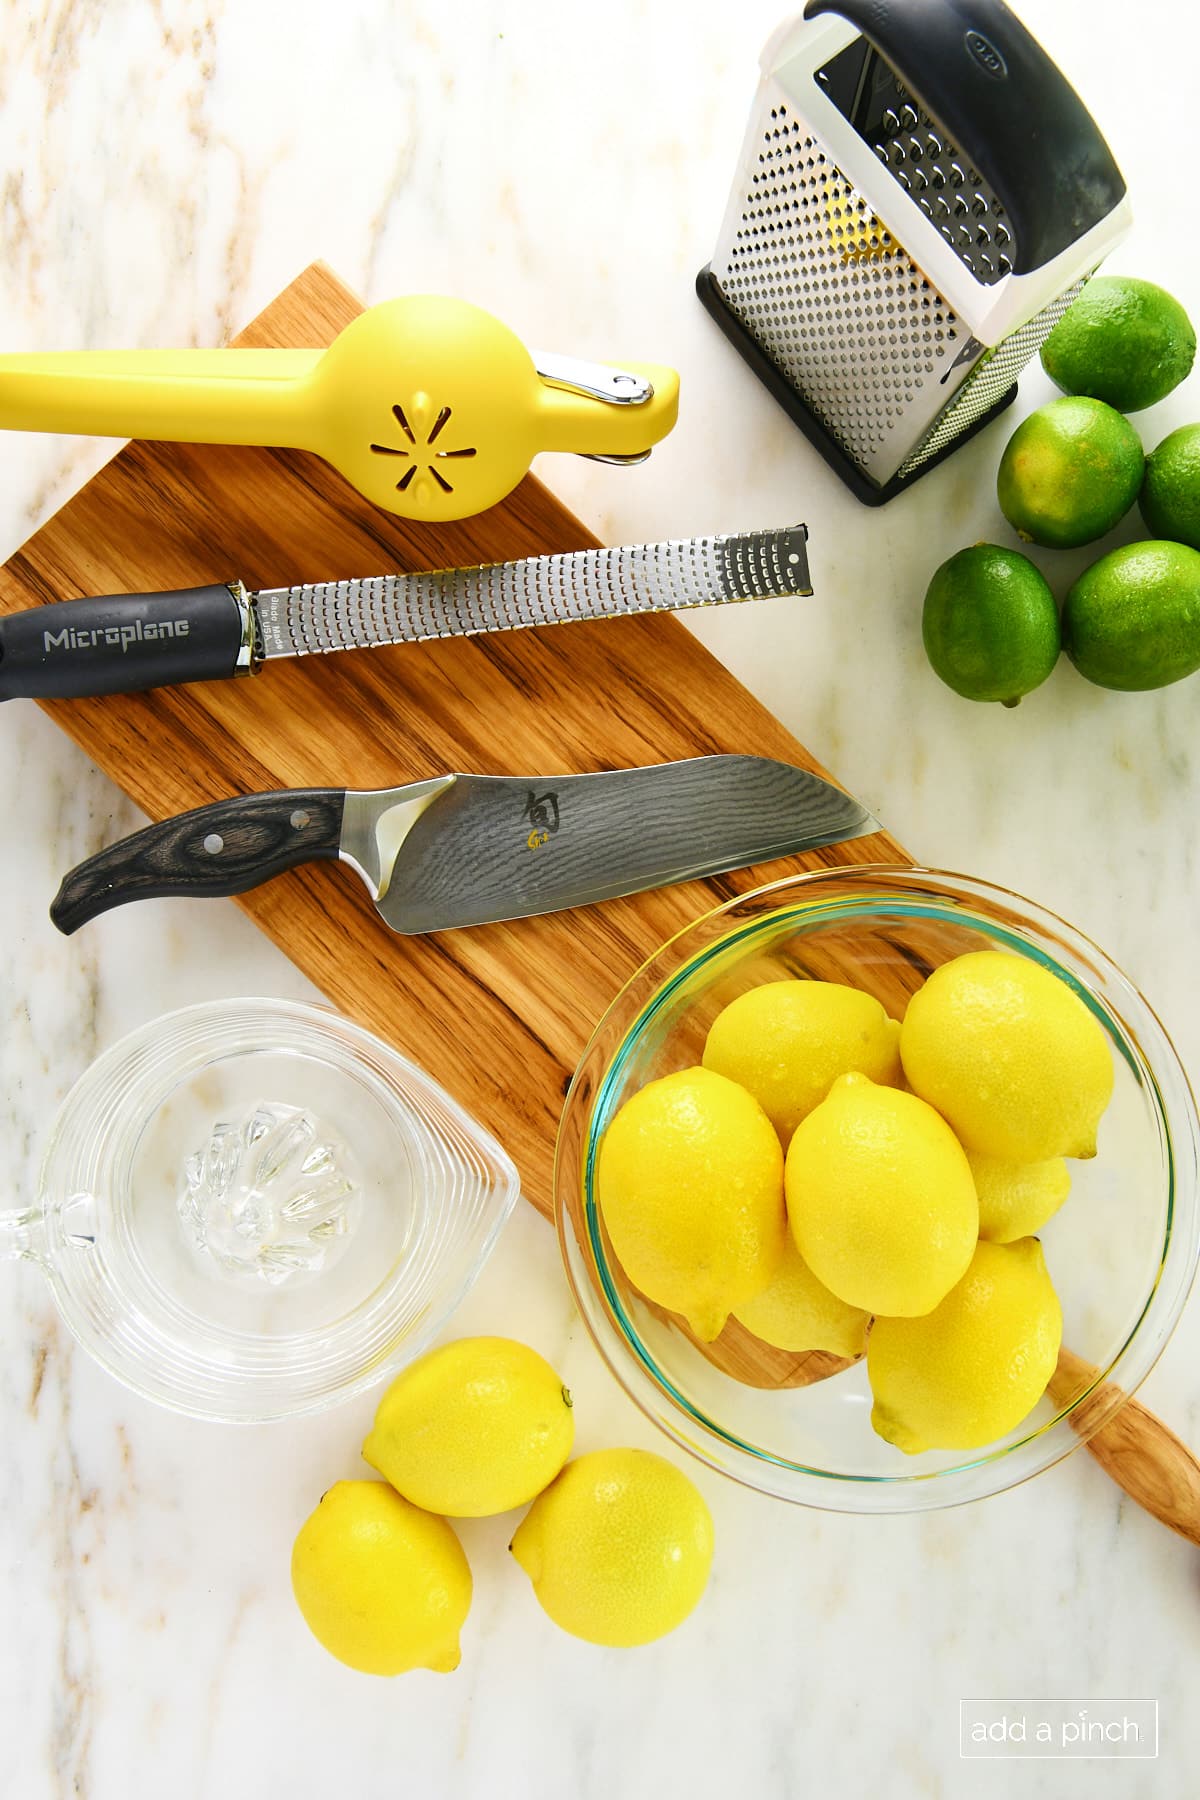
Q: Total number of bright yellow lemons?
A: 10